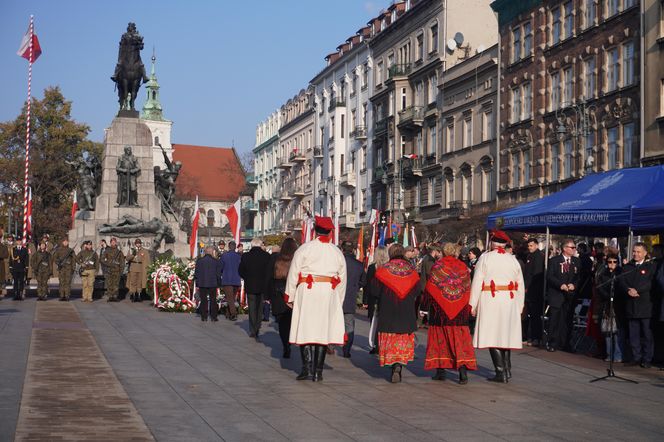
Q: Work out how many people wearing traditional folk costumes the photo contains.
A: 4